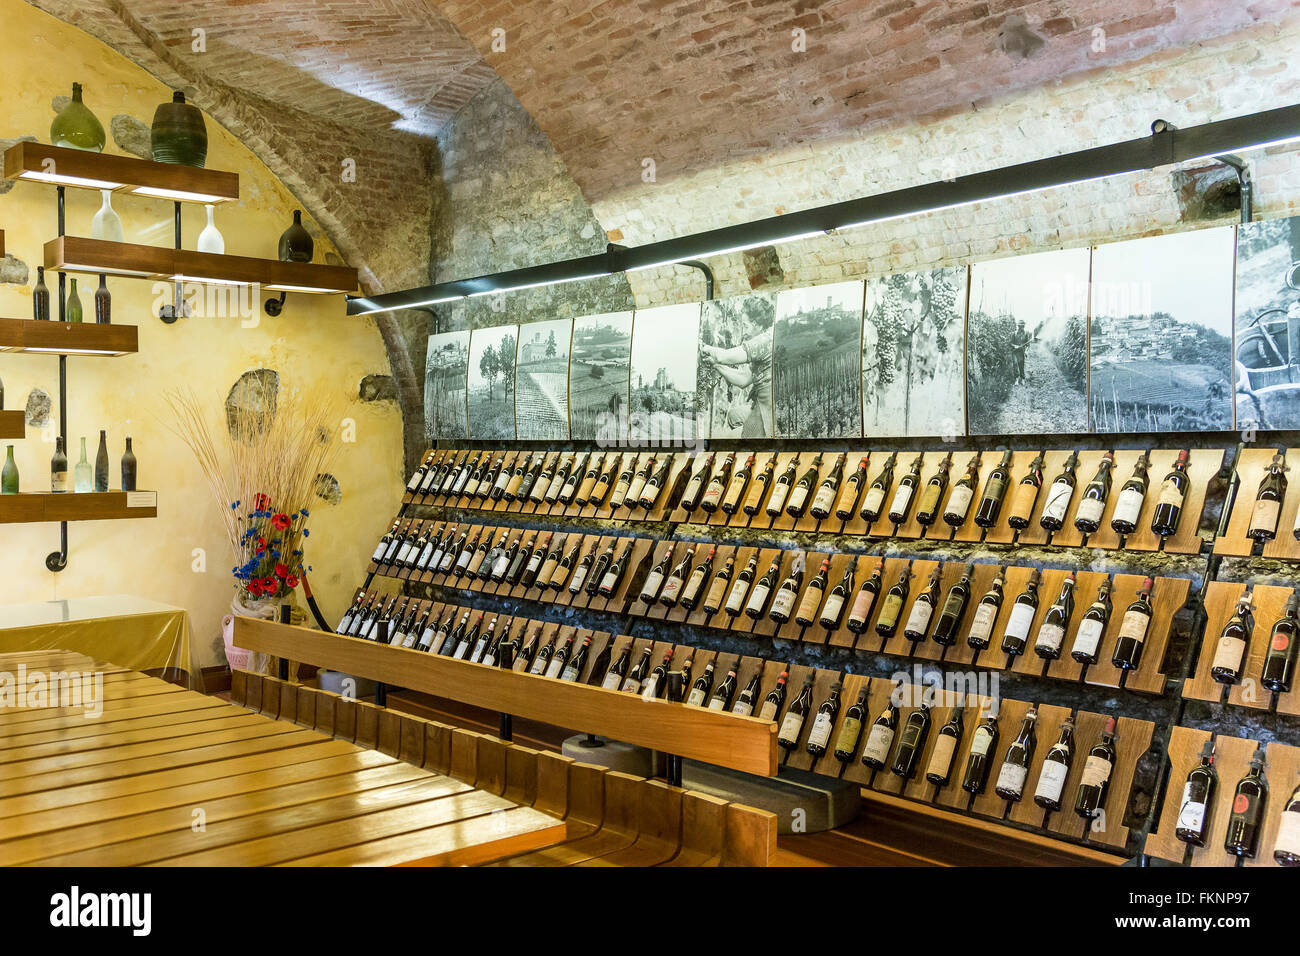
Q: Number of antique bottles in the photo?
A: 13